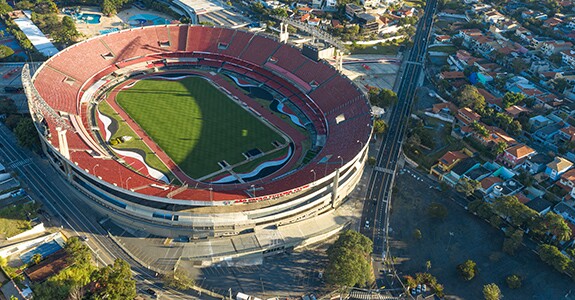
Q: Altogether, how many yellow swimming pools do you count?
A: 0